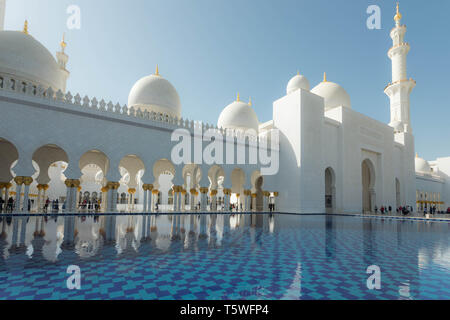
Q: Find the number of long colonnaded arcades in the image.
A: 1